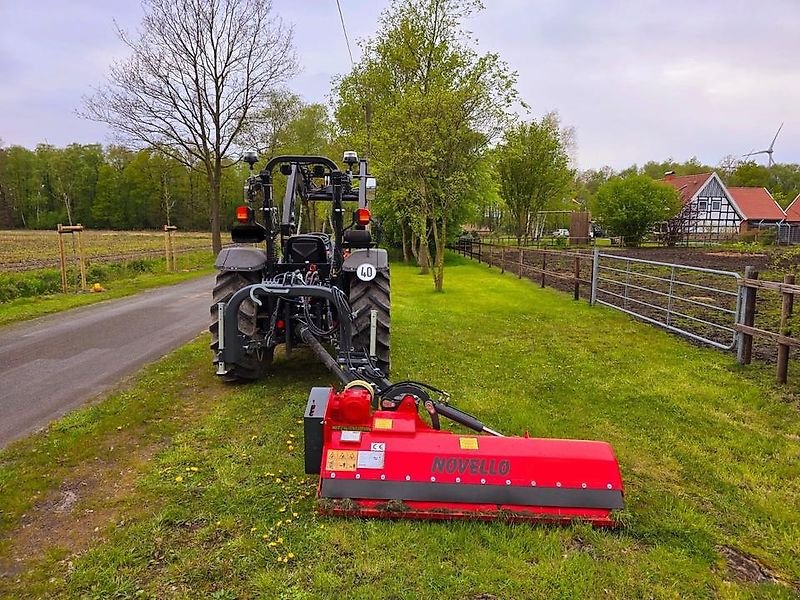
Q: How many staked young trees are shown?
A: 2